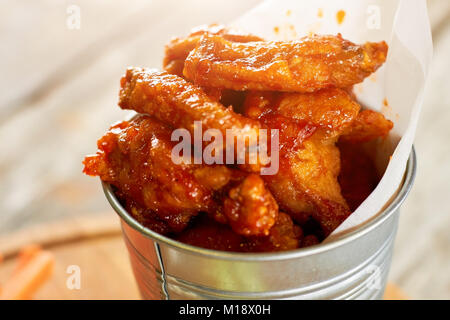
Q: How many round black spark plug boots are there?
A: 0